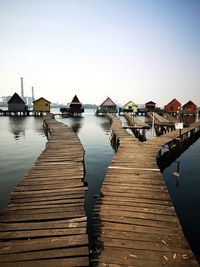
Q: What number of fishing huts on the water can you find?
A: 8